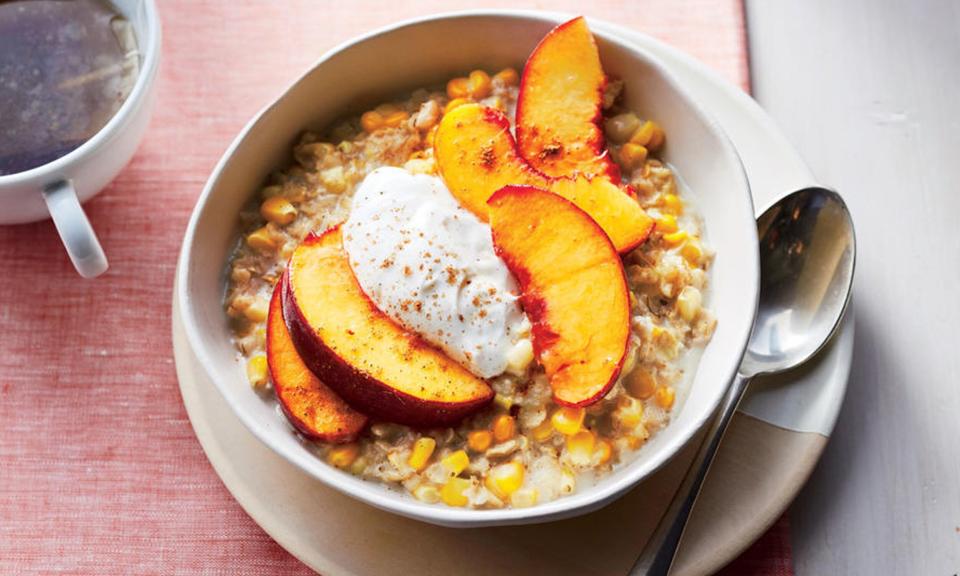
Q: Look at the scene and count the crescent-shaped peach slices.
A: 5